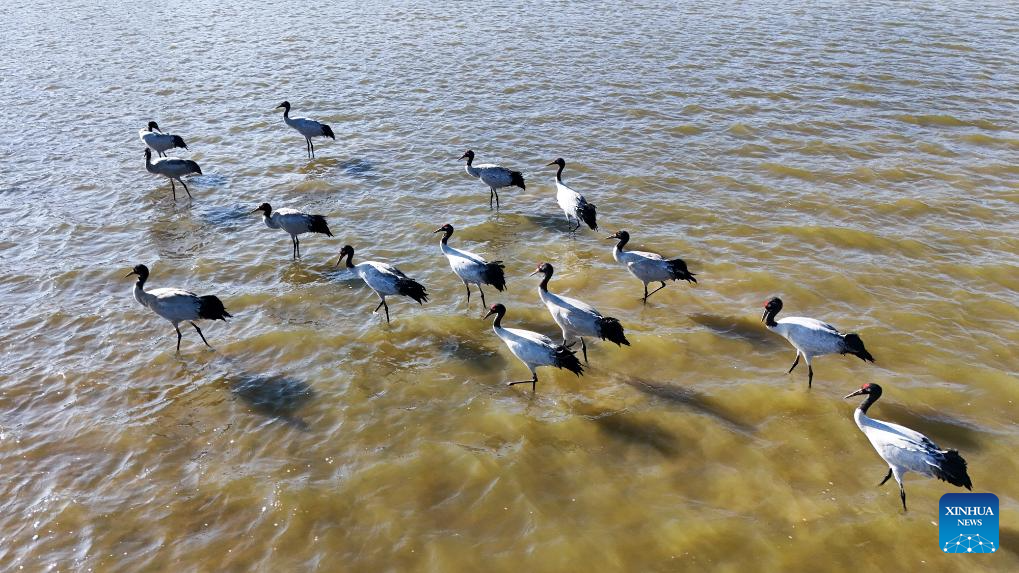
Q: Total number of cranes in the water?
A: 14